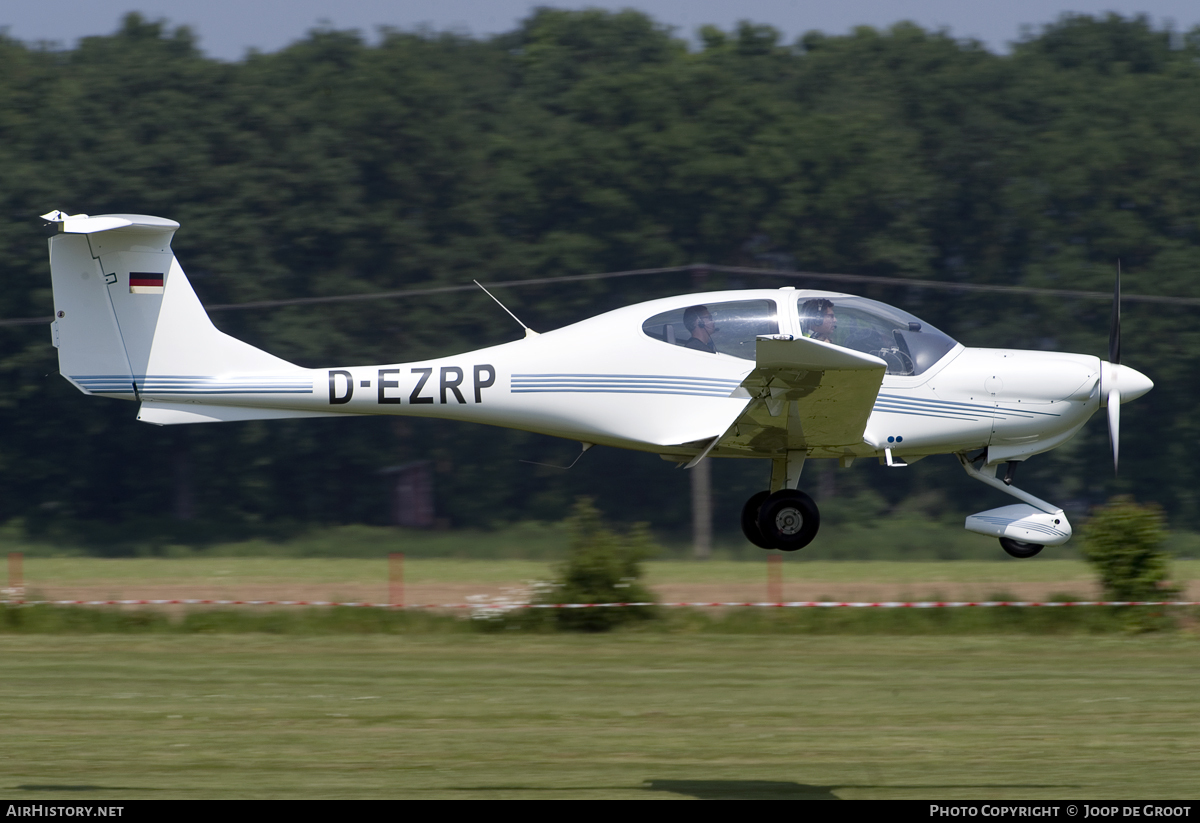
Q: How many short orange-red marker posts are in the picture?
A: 3